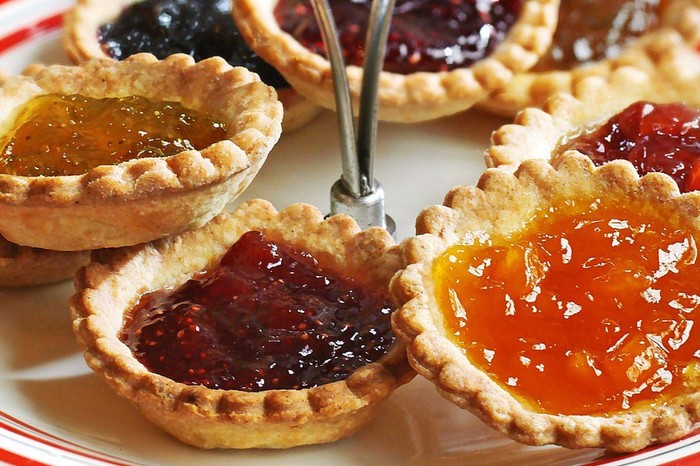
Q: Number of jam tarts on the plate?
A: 8